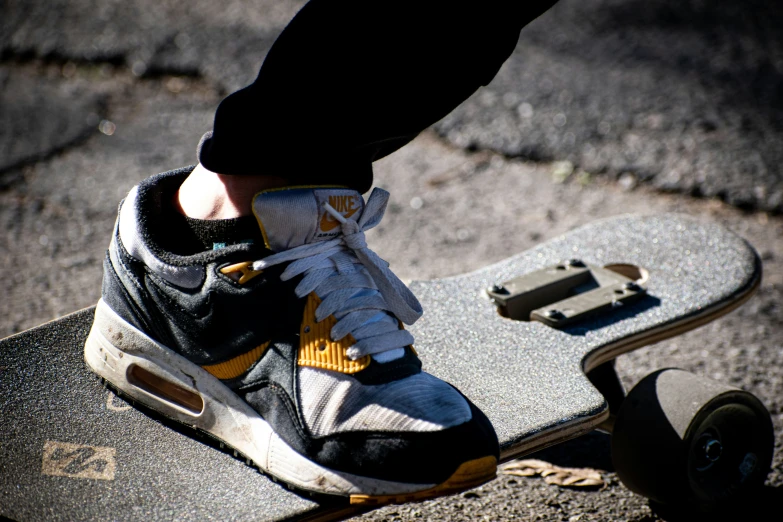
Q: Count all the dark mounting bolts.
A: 4